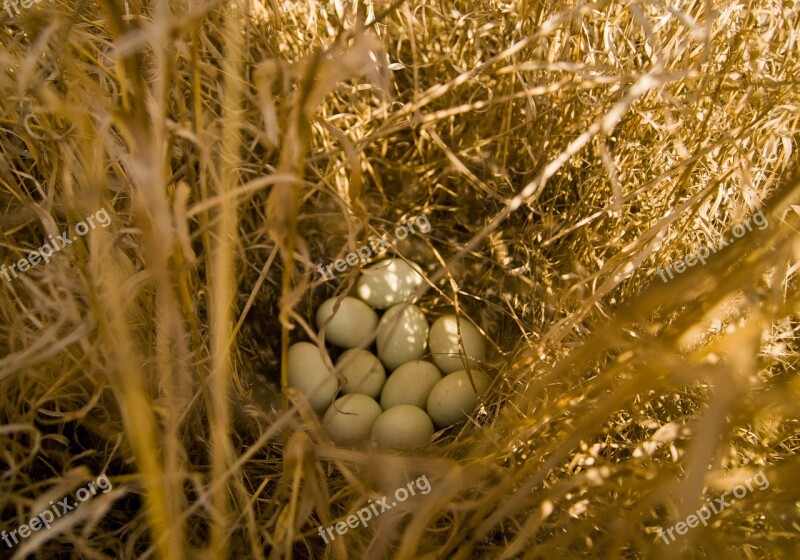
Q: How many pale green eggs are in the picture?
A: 10